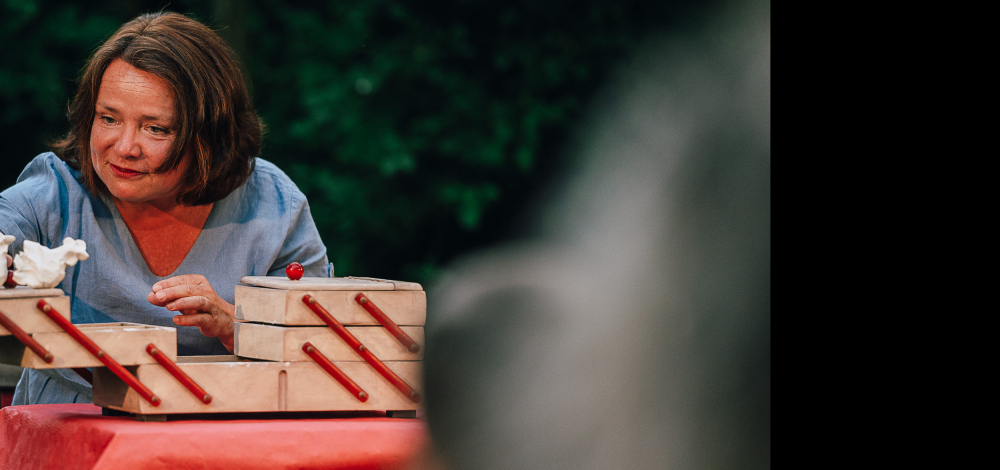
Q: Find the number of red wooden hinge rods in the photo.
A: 6